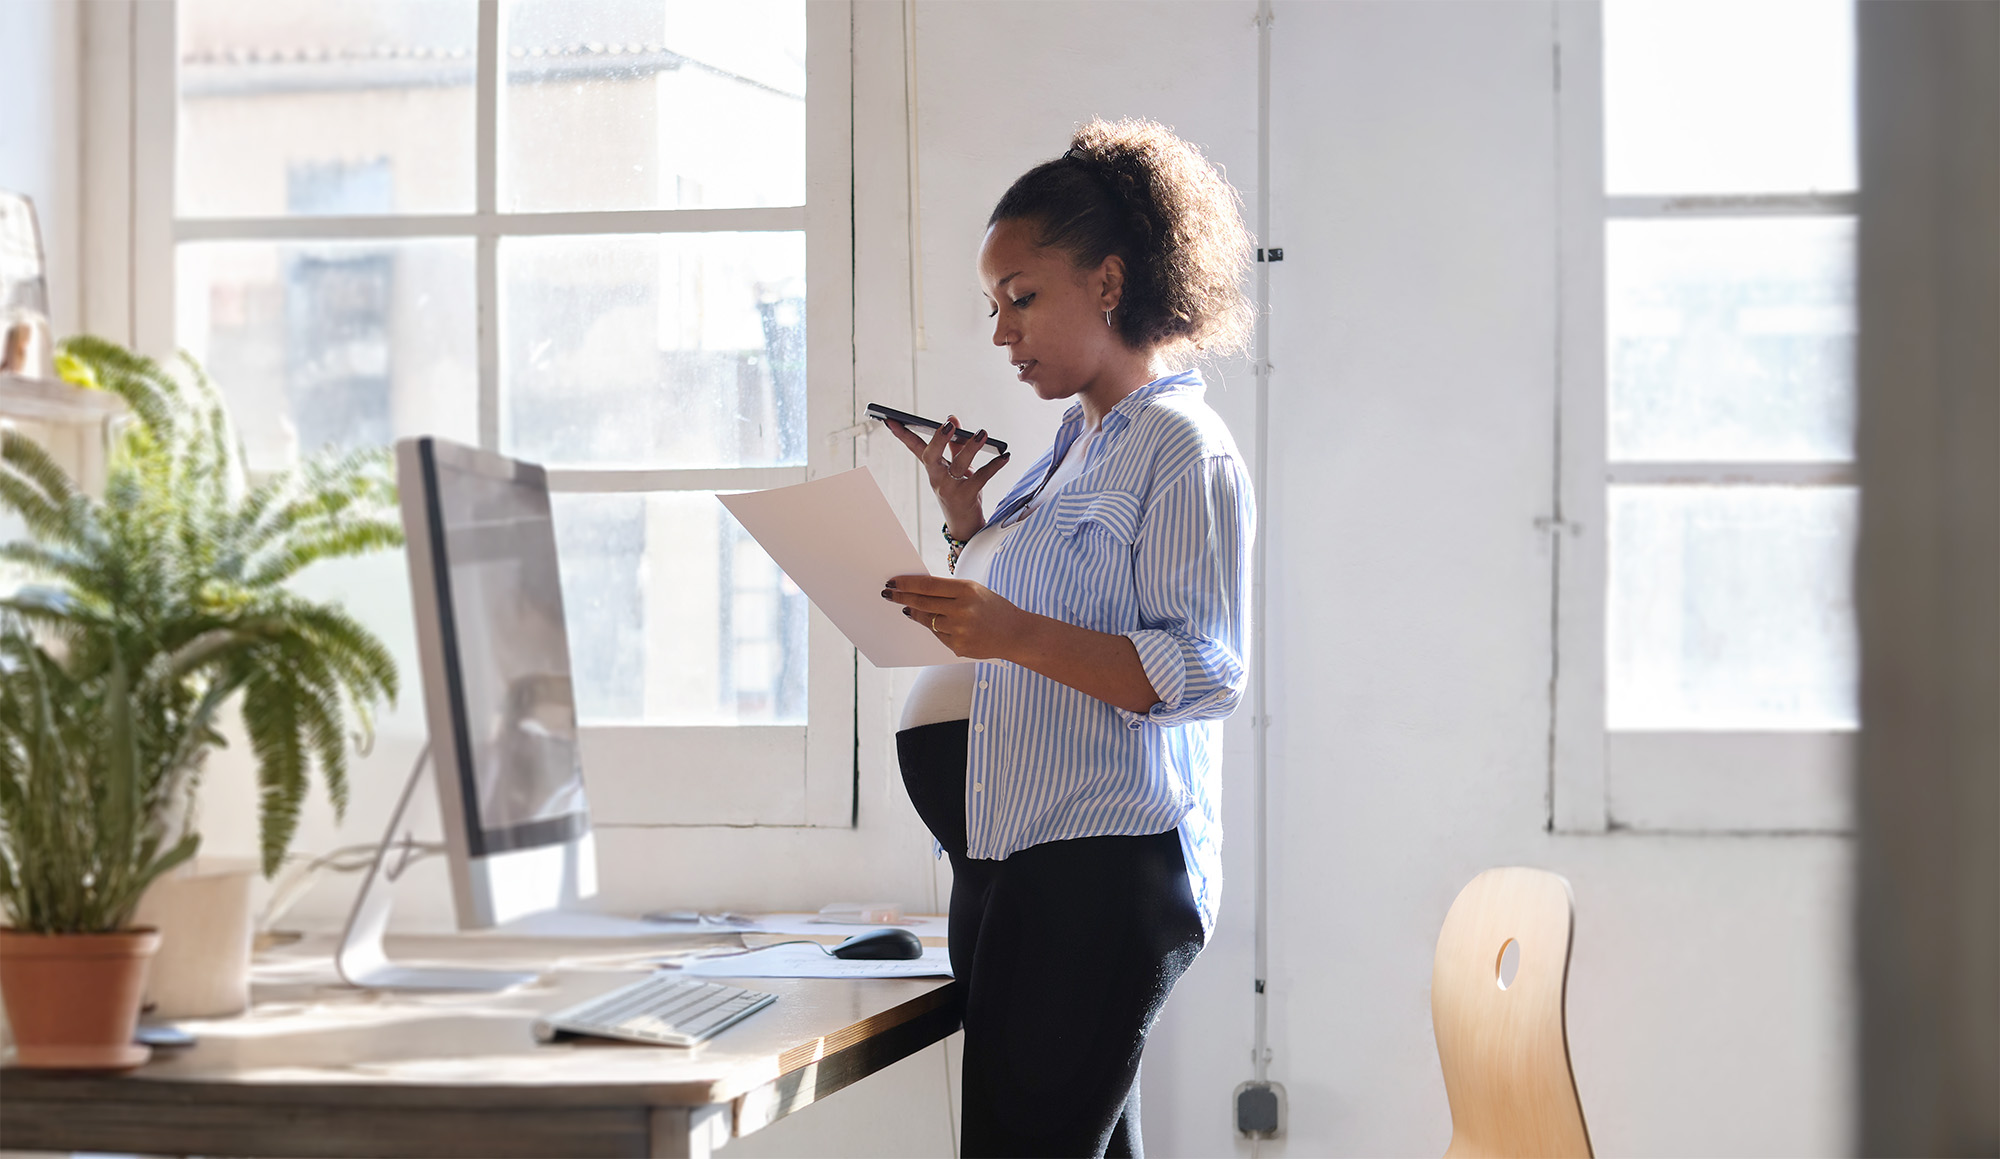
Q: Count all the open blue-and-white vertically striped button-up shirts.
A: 1